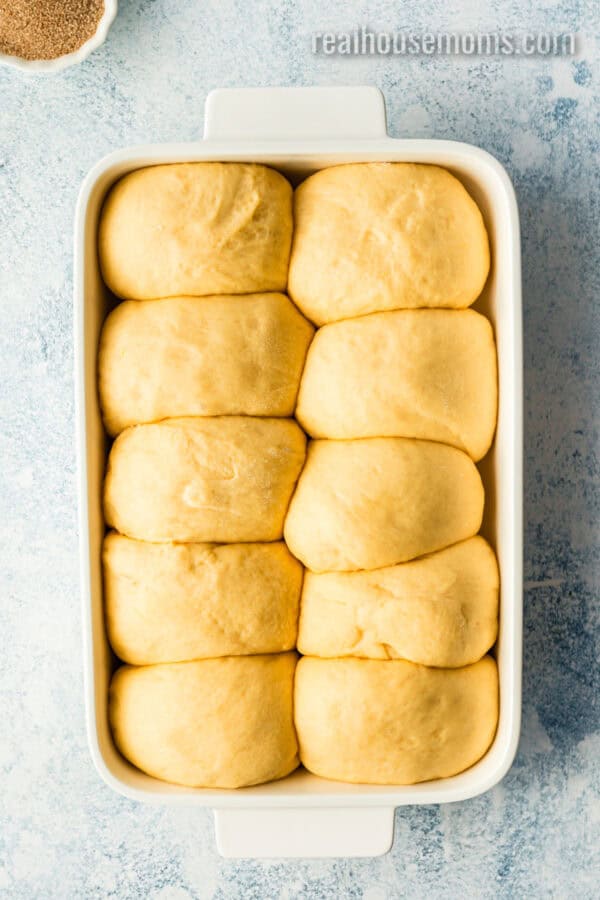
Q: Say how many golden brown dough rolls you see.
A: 10